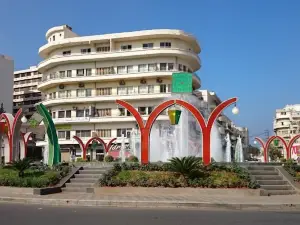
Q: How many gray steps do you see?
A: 12